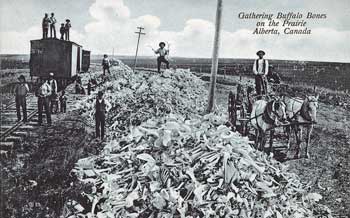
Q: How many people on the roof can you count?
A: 4